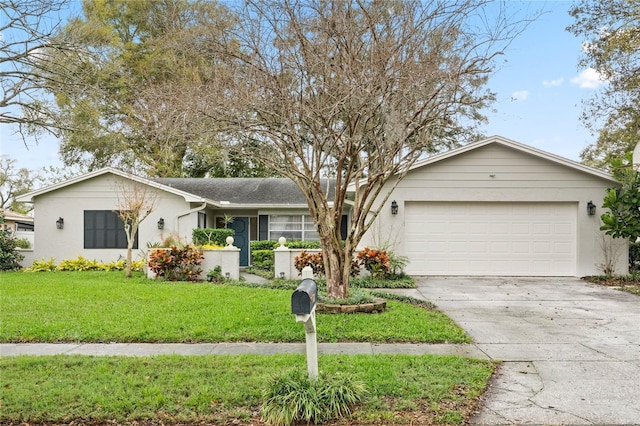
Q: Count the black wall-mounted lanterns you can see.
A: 4